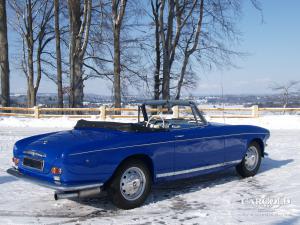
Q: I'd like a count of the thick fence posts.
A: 4